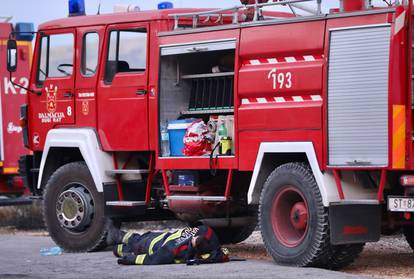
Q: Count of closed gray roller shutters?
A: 1